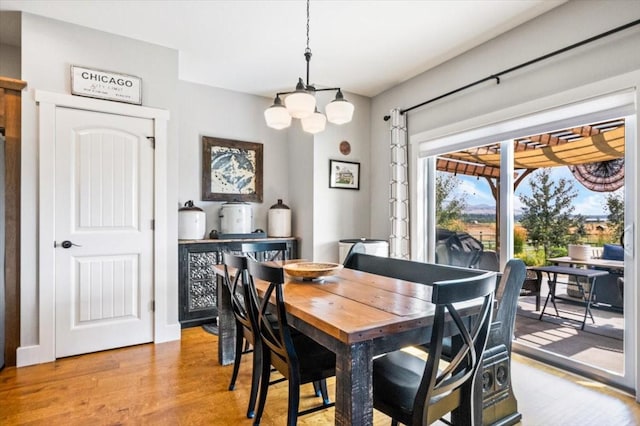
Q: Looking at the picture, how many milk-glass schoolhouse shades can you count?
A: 4